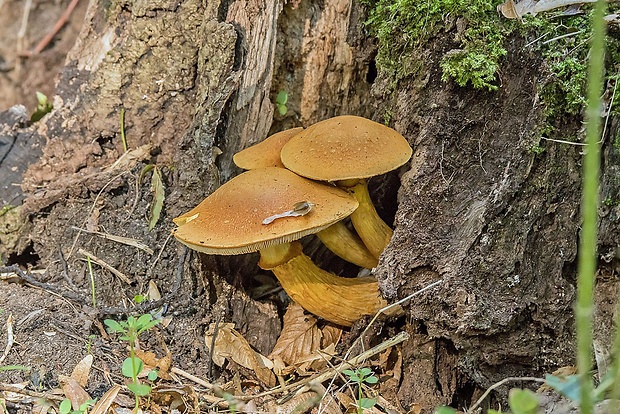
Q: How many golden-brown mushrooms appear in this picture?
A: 3